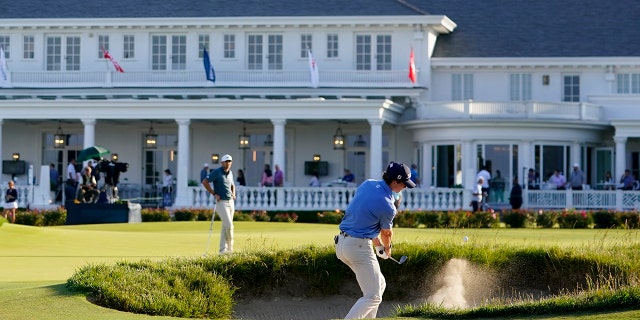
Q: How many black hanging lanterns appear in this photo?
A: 4